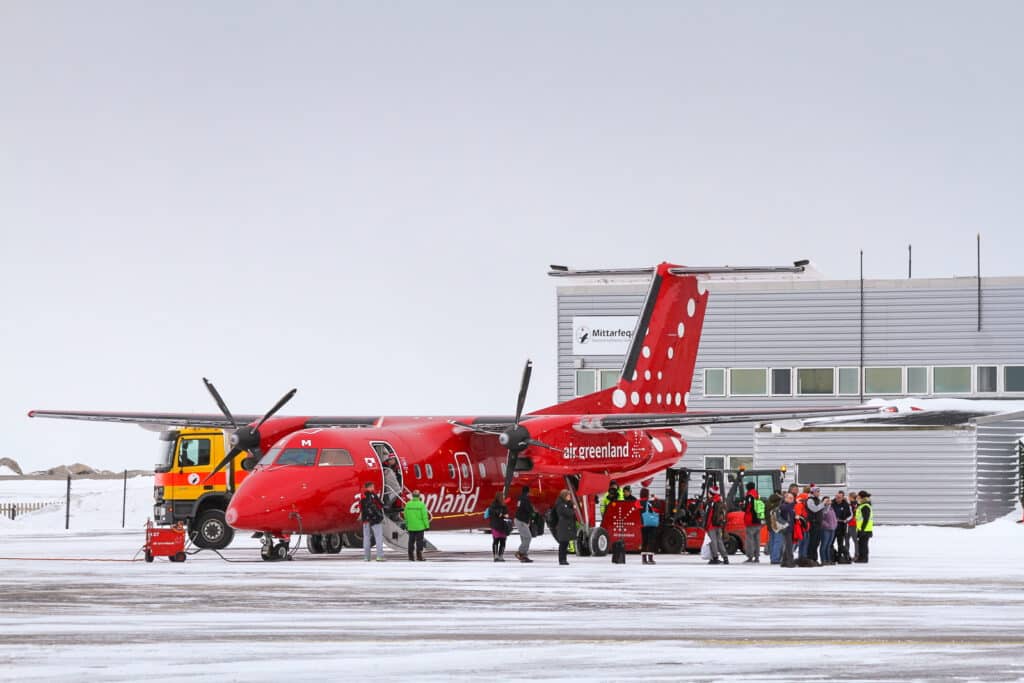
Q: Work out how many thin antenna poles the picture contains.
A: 3